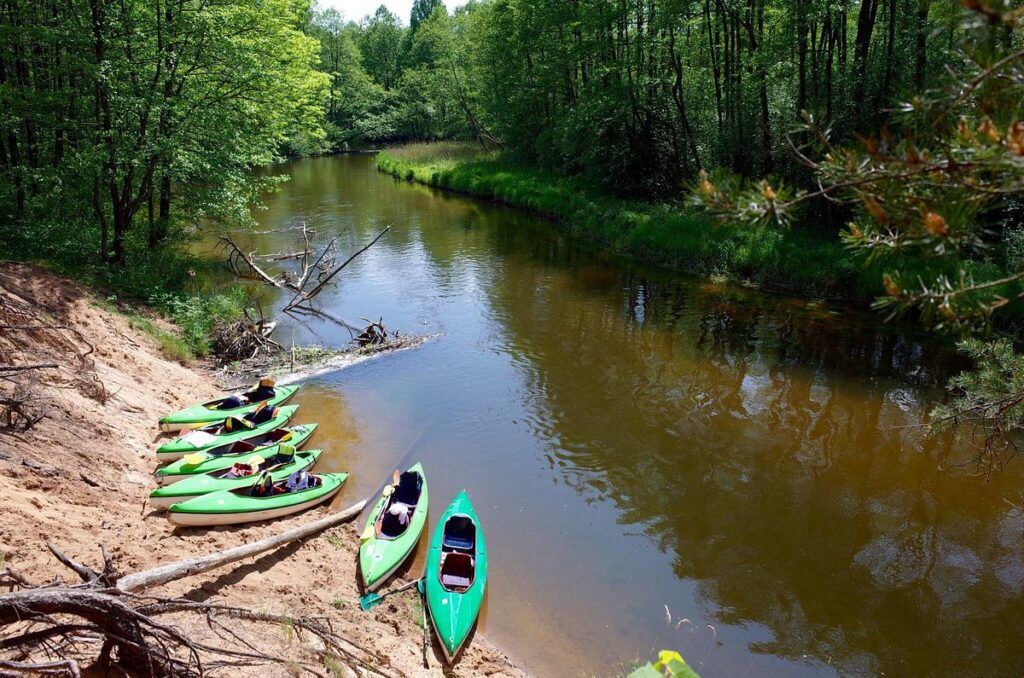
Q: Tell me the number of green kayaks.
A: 7